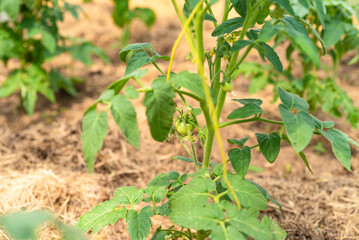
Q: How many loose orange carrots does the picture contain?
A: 0